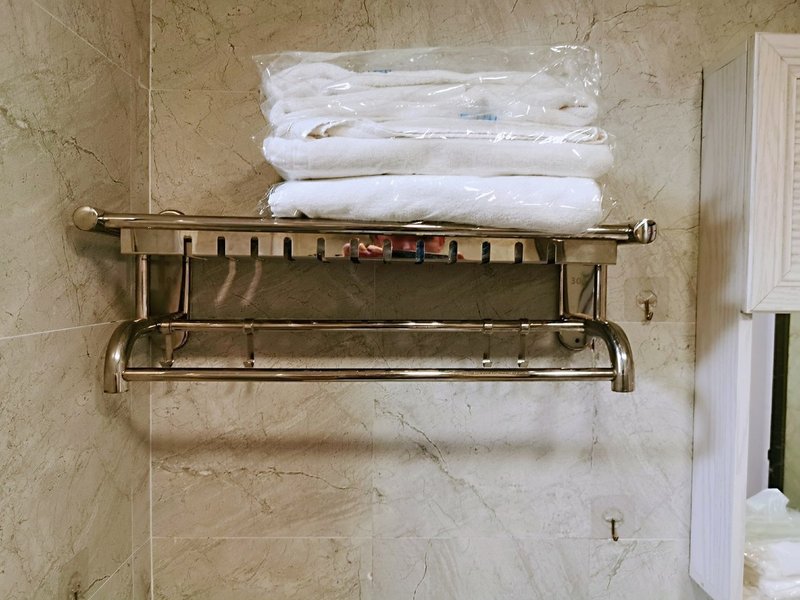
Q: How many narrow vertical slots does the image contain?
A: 12